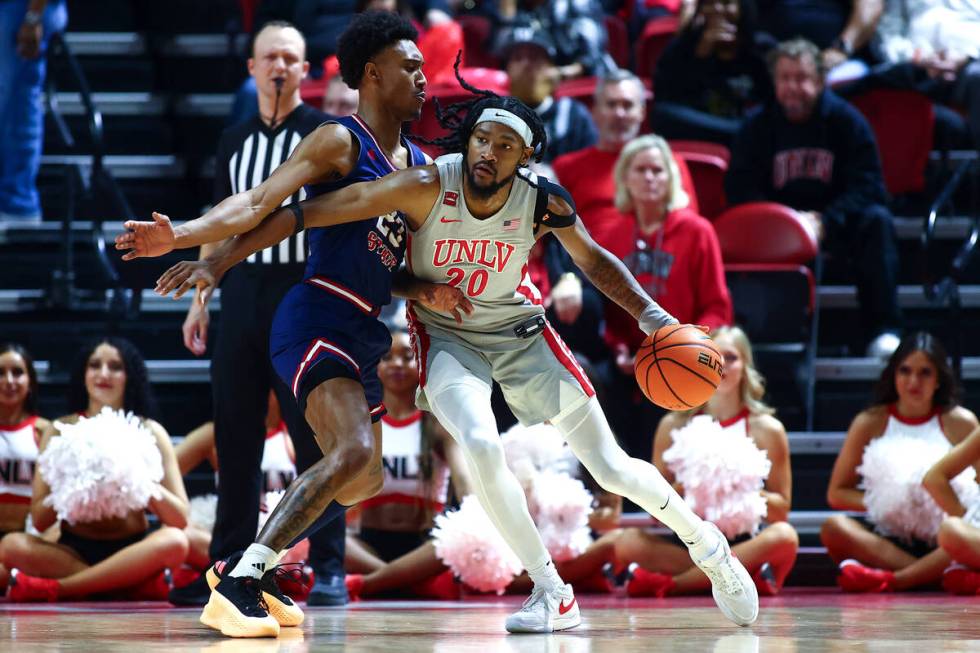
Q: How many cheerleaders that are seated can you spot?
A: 8